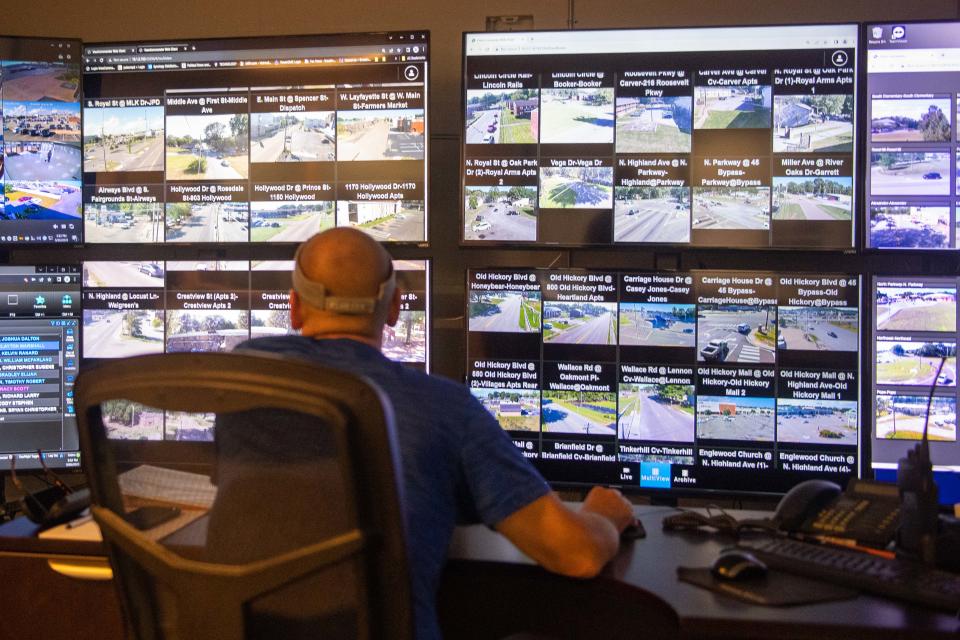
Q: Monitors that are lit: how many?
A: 8